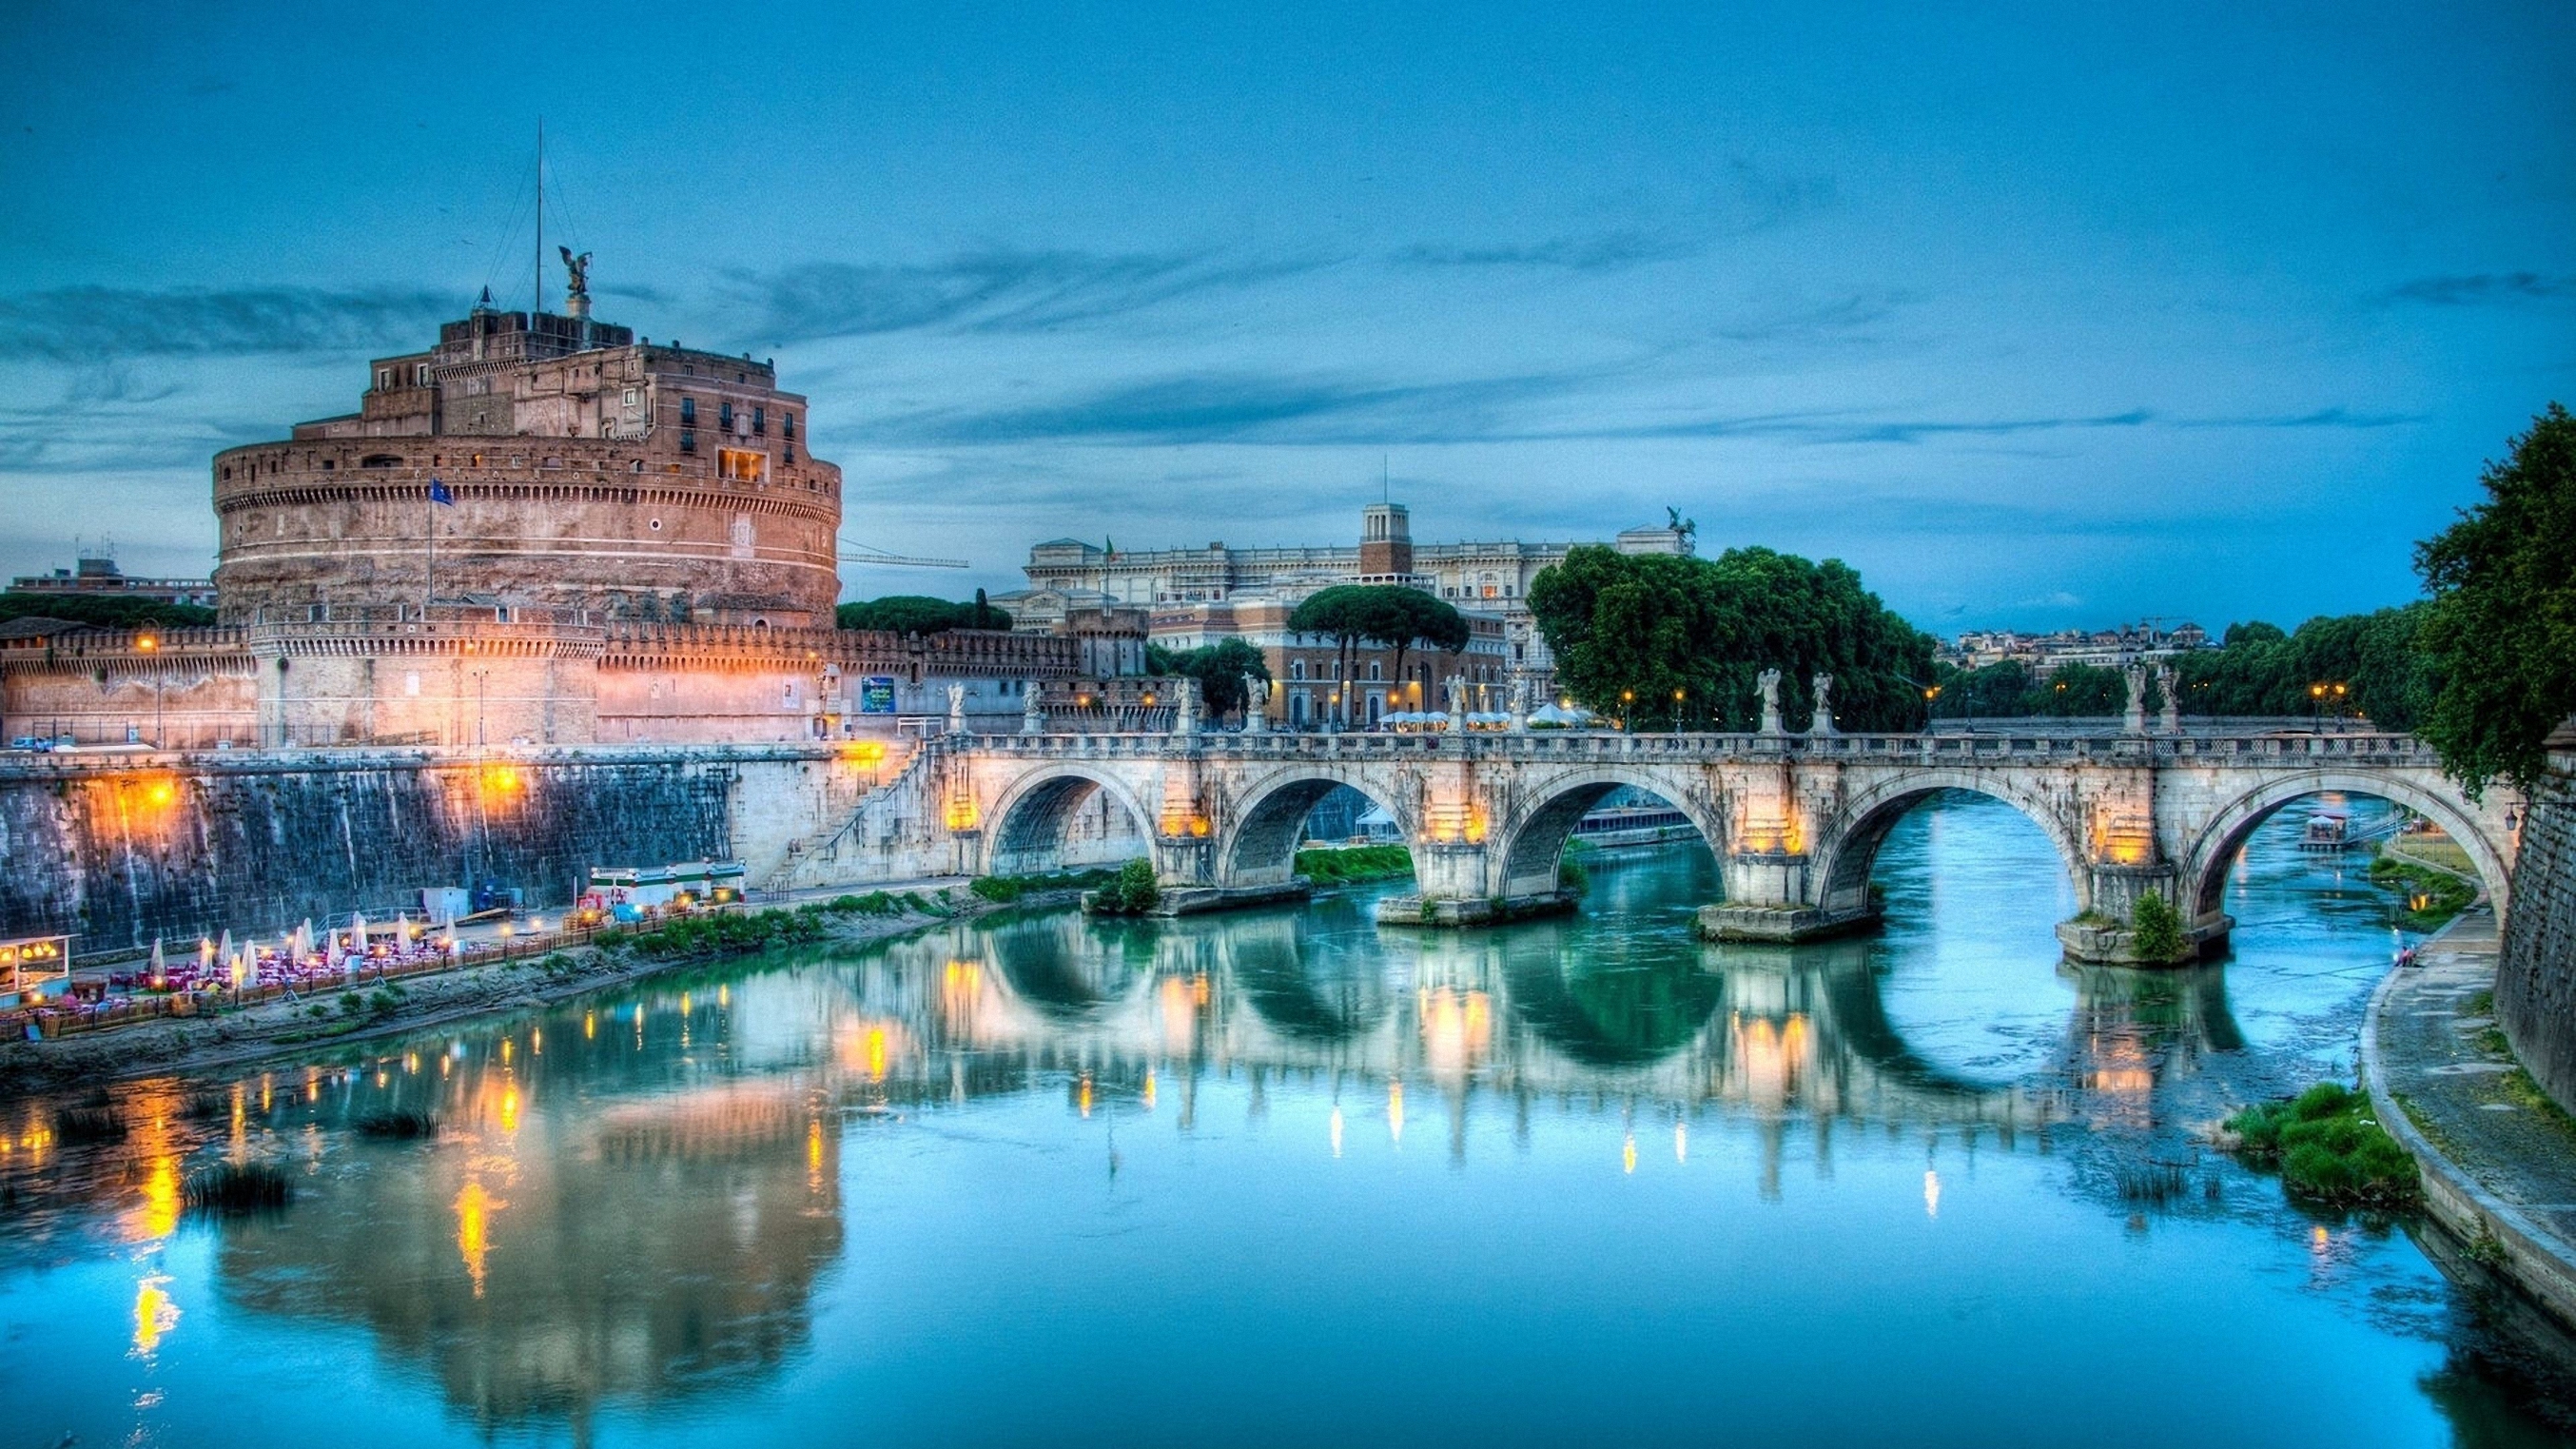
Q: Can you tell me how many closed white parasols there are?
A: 12